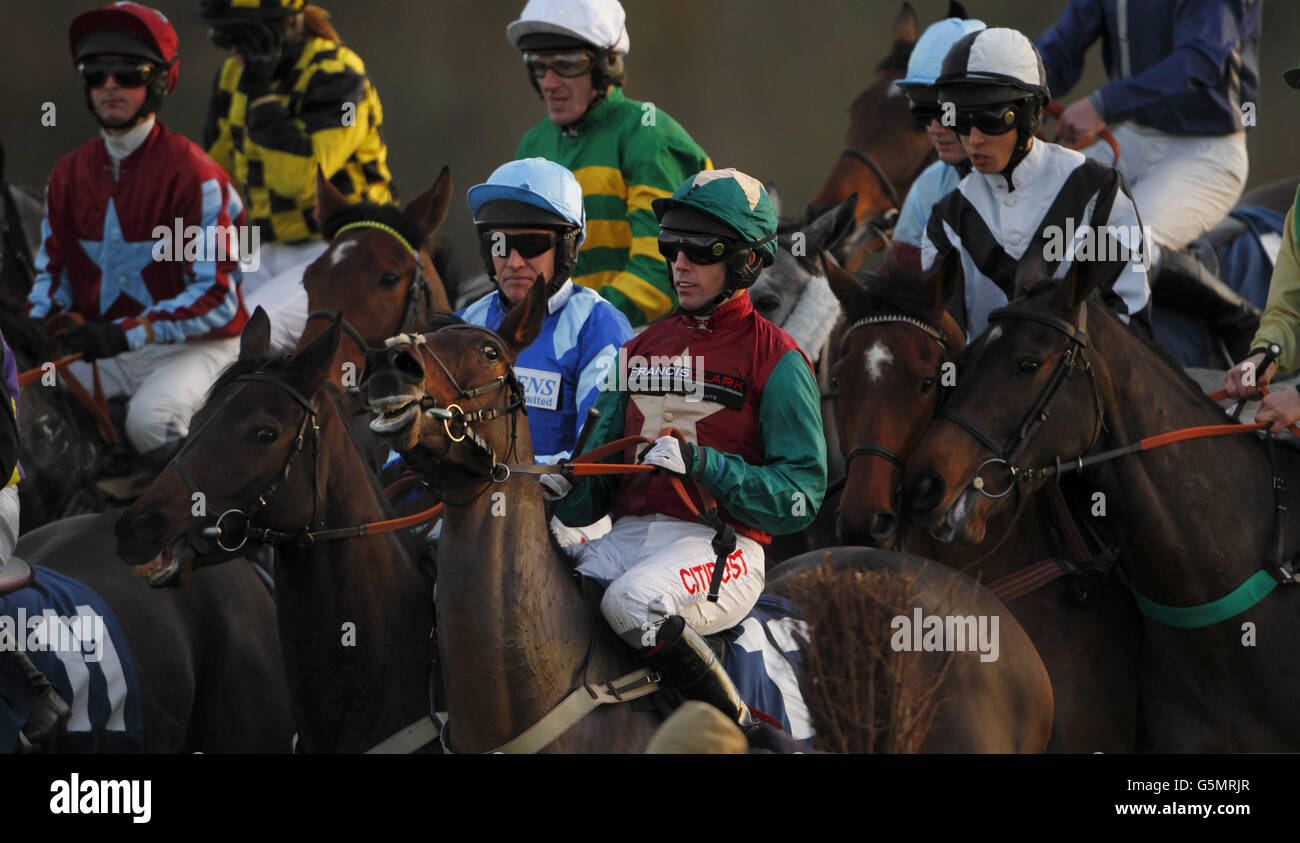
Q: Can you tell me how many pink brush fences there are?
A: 0